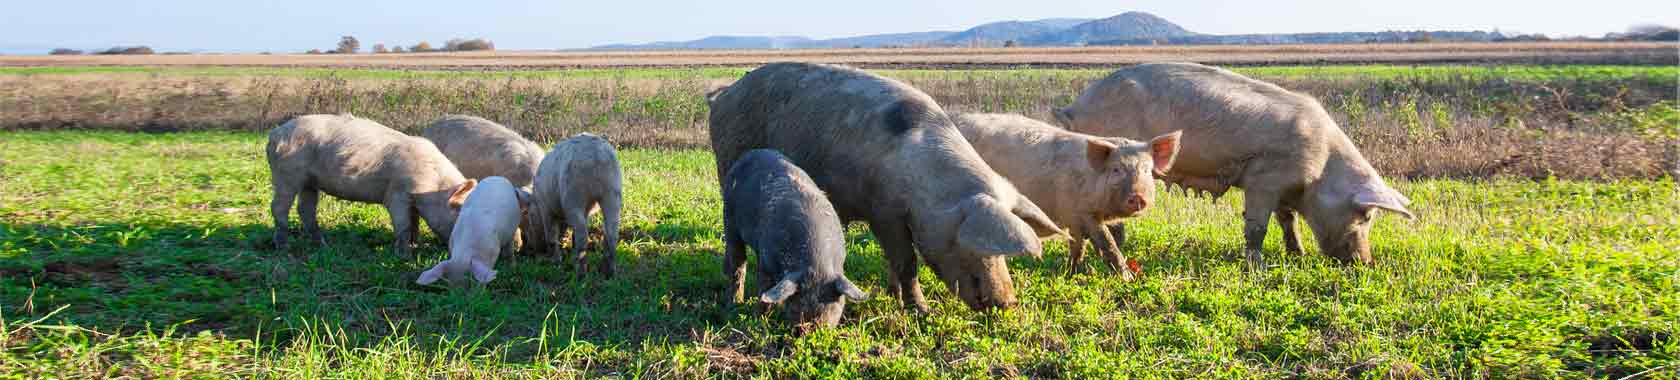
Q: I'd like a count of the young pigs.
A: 6